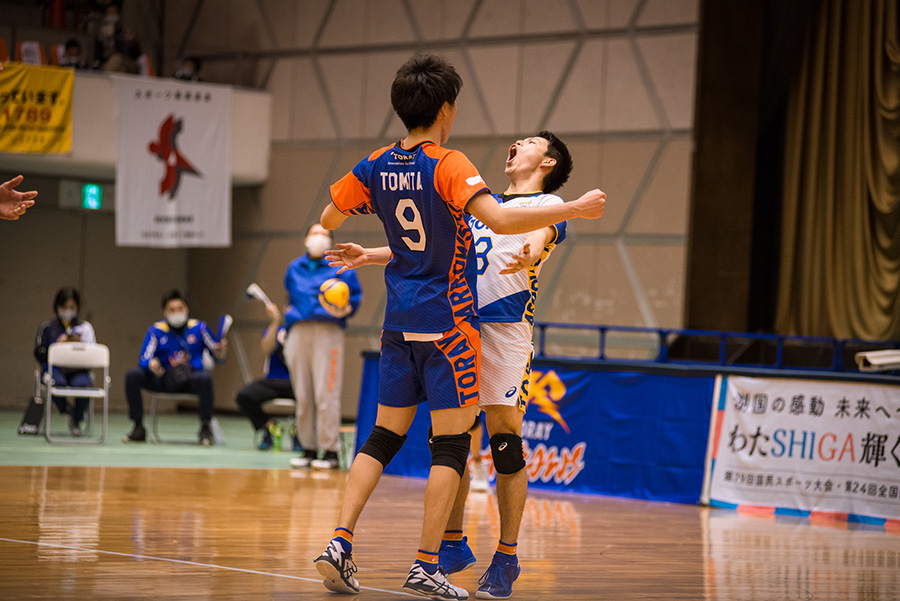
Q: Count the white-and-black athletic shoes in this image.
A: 2